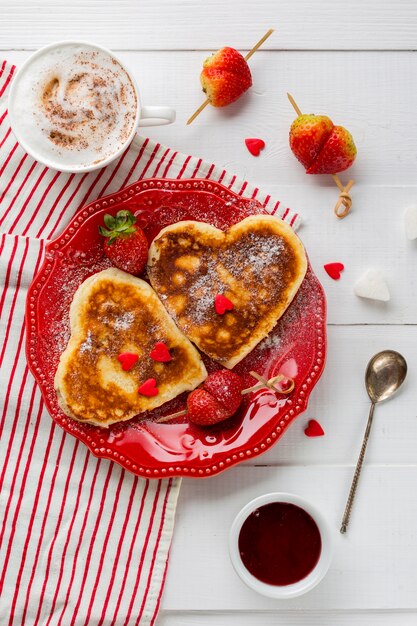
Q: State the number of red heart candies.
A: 7